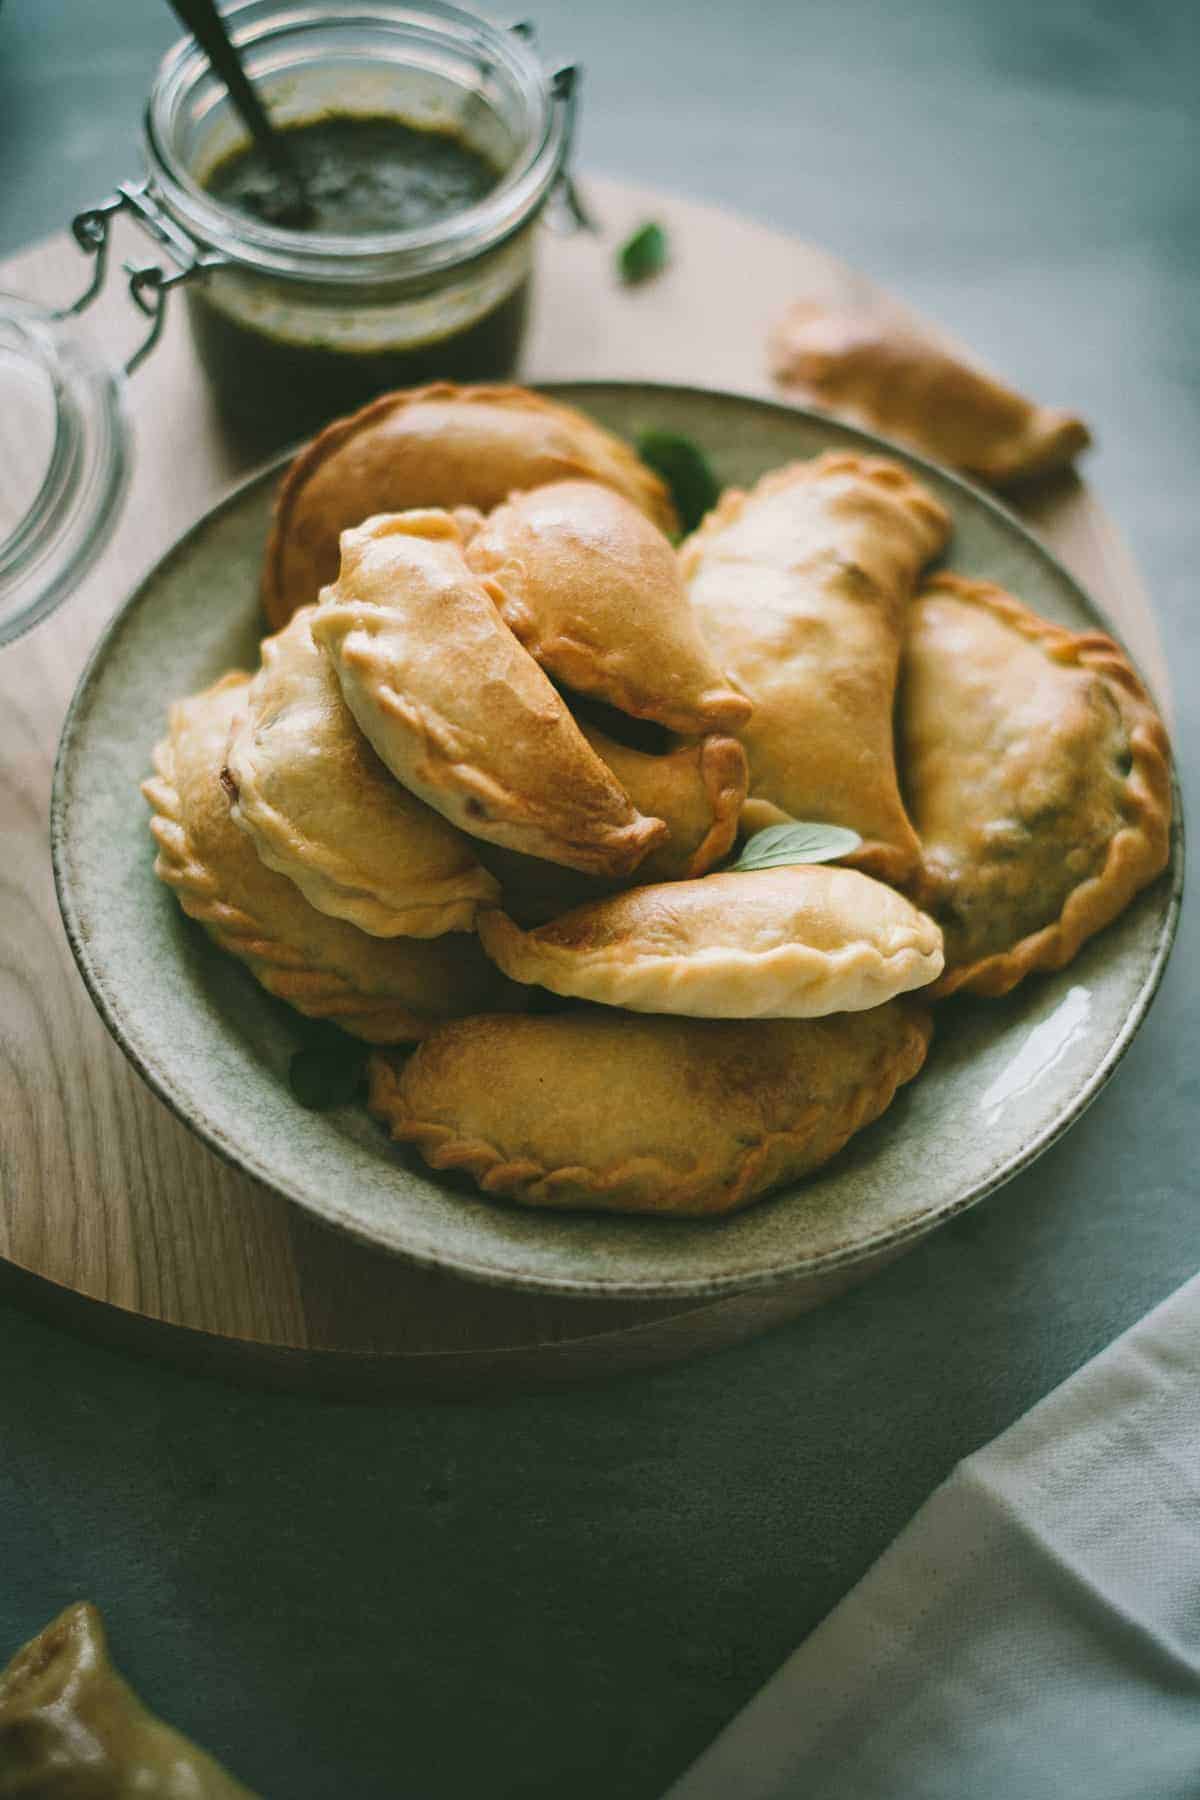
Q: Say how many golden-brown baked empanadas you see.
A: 12